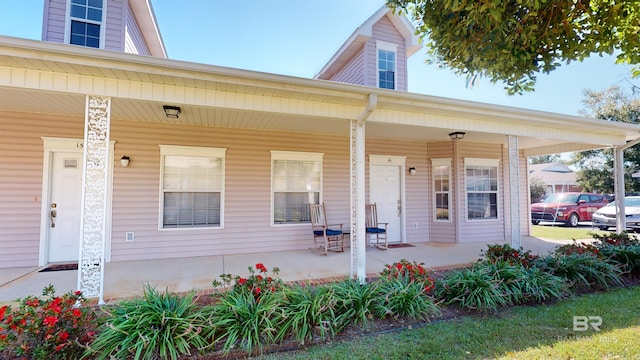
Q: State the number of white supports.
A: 4